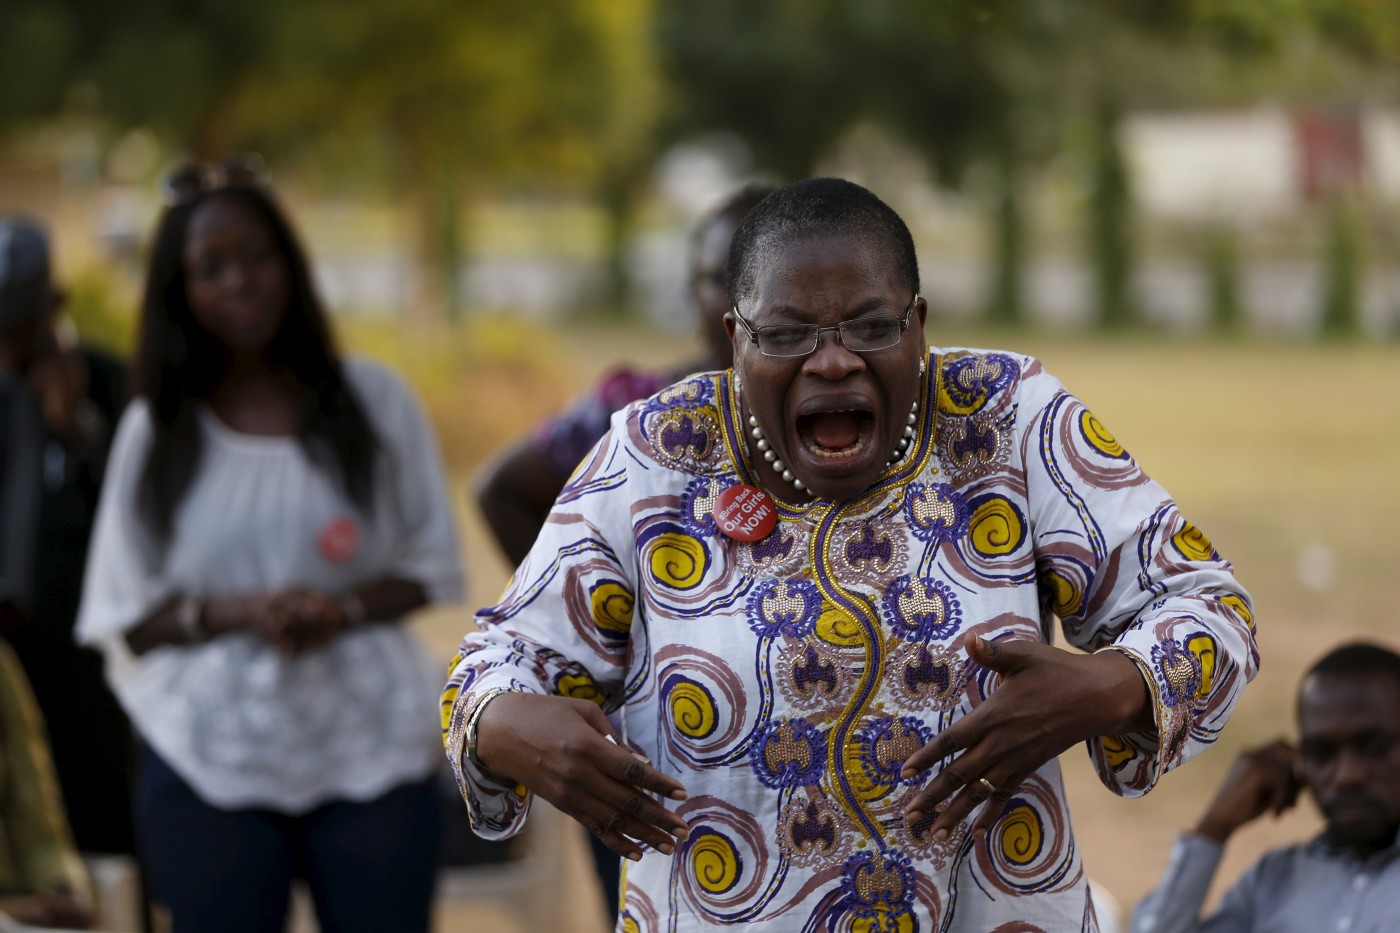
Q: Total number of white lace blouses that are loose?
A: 1